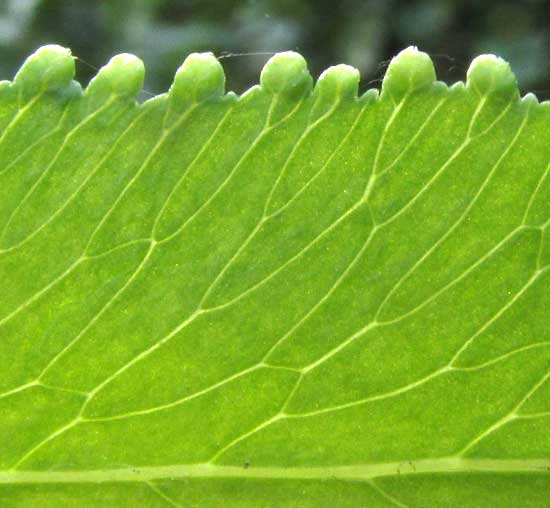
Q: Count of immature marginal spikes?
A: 7